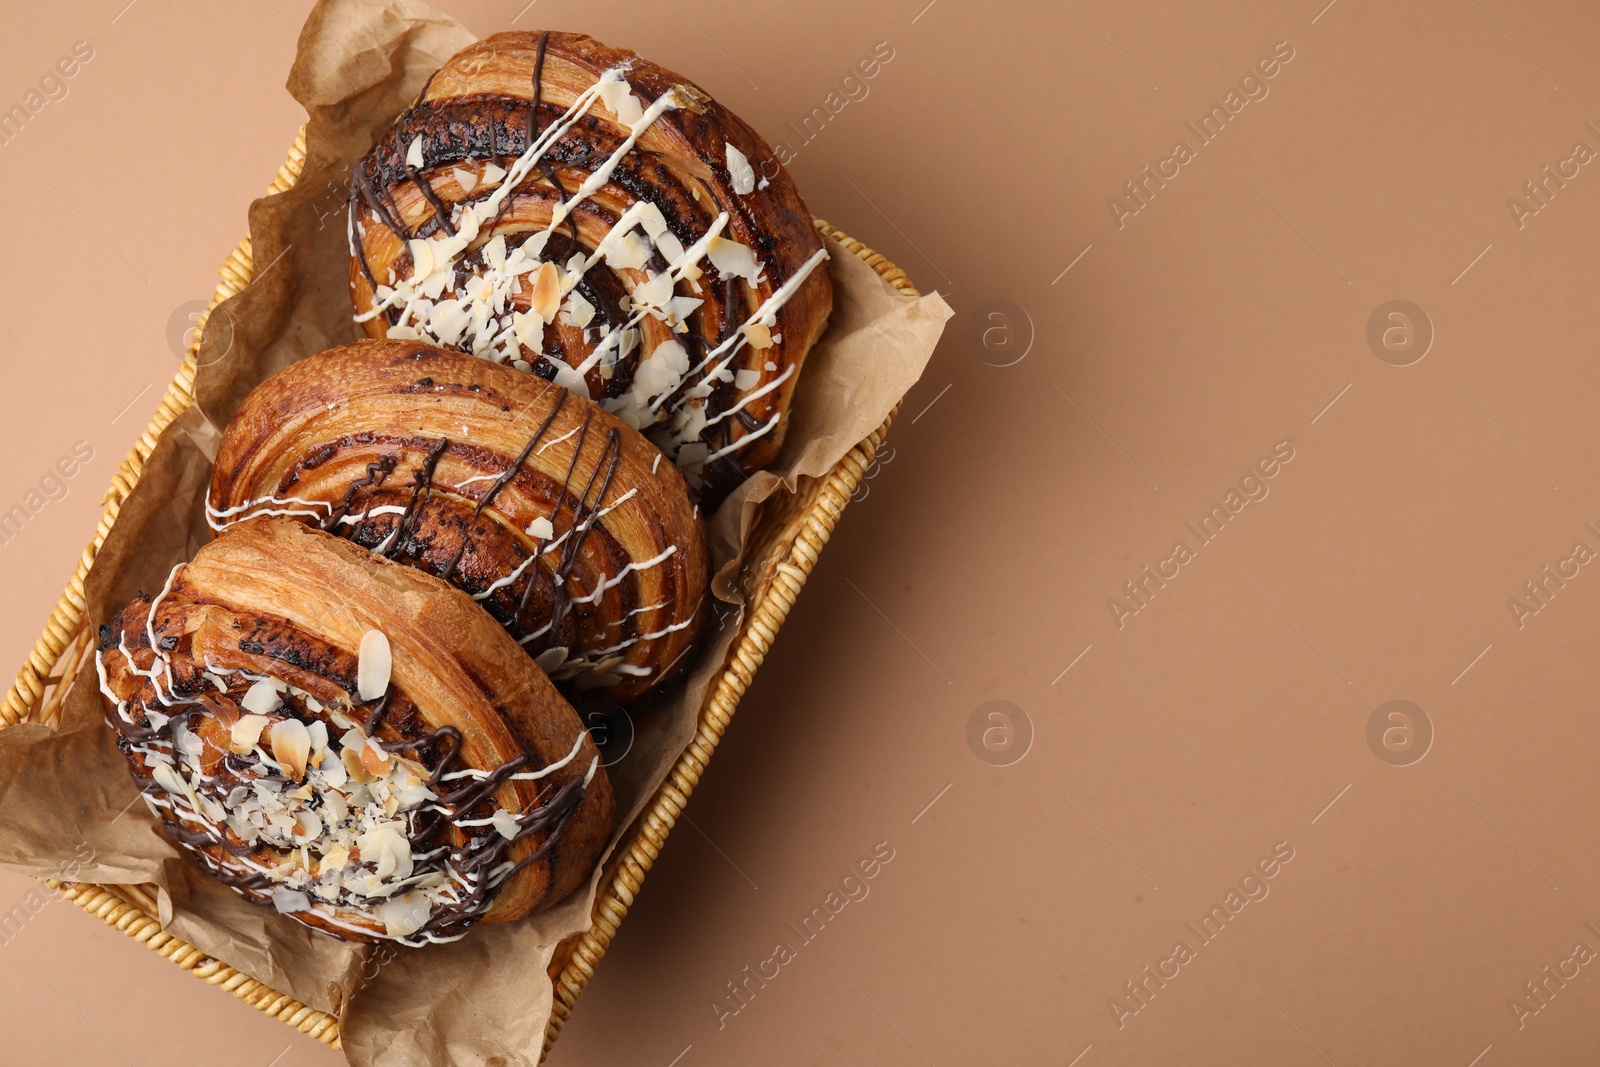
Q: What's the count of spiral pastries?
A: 3